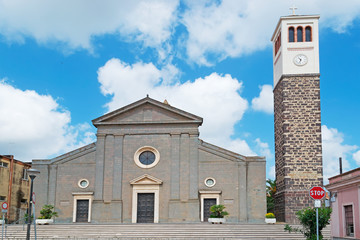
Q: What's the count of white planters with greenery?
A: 3